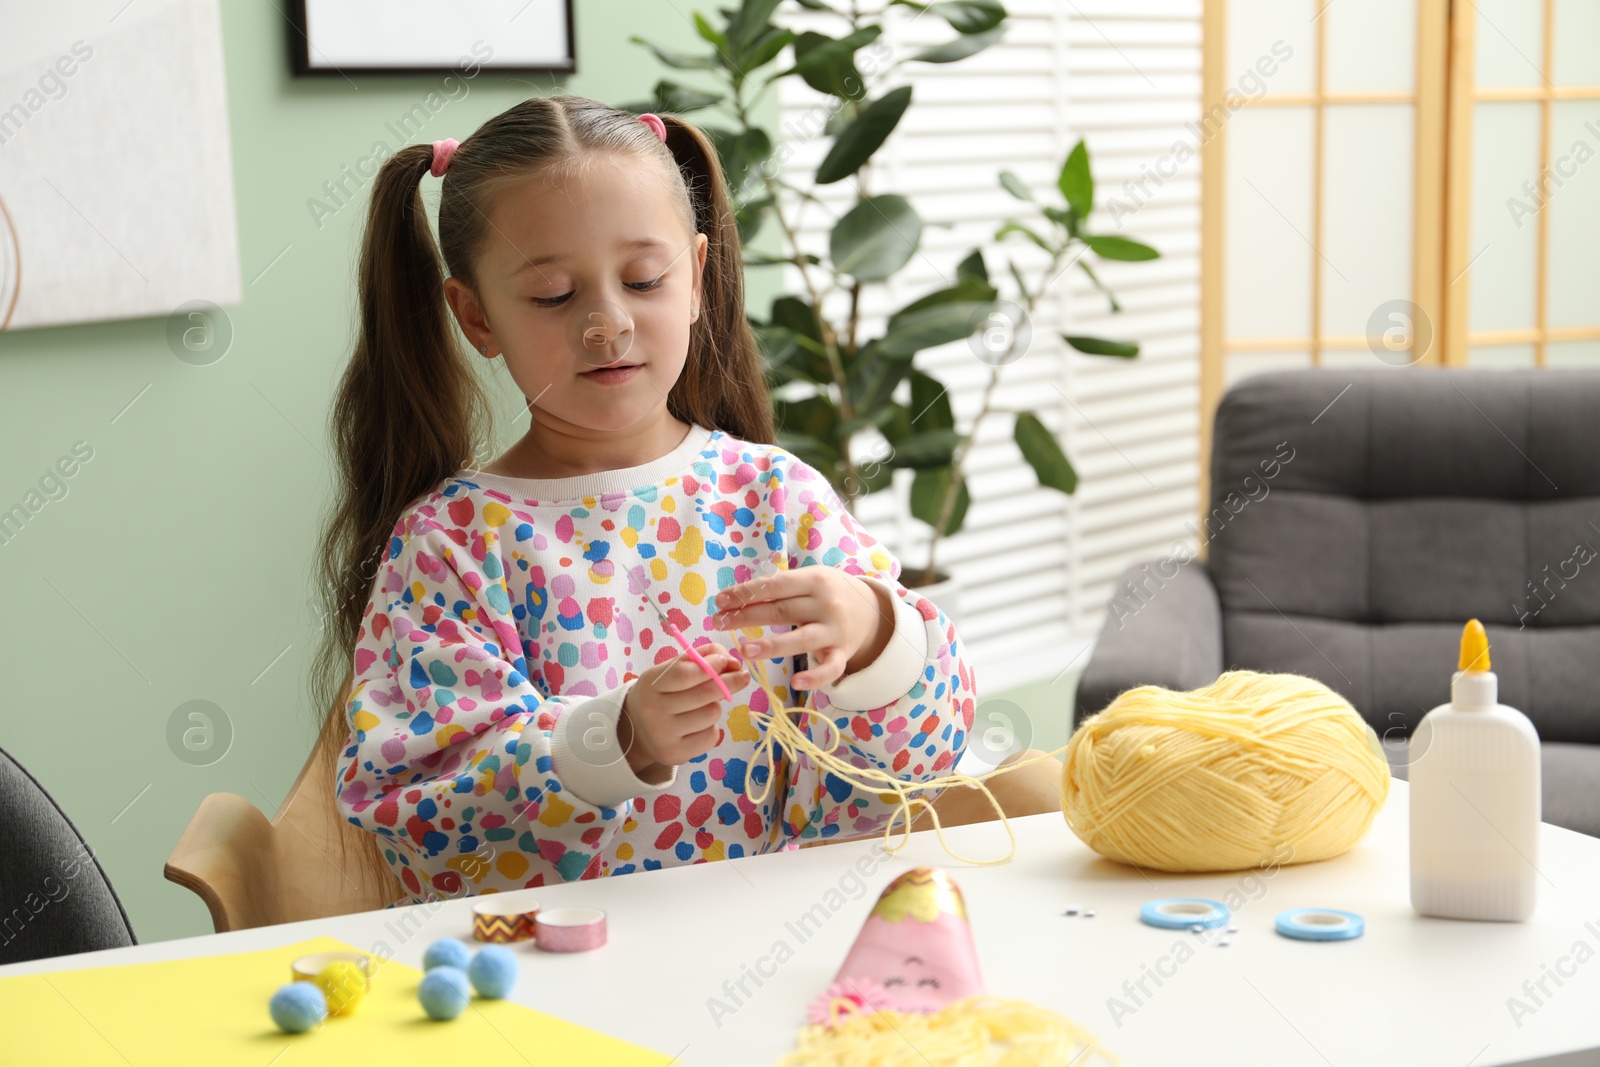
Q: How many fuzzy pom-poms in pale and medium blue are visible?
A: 4